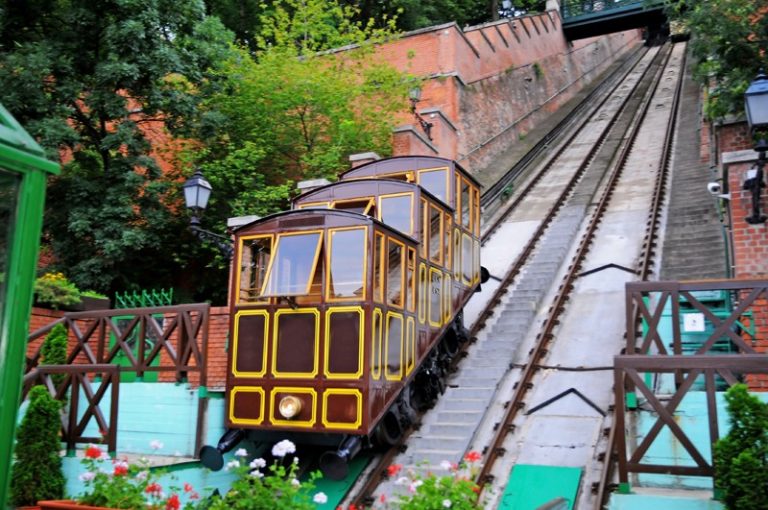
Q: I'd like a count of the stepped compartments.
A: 3